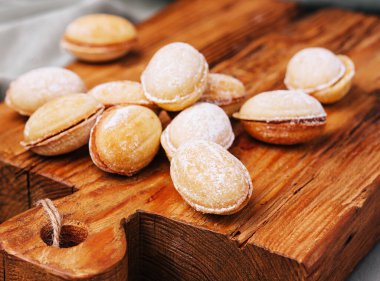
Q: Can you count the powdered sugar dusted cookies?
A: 11